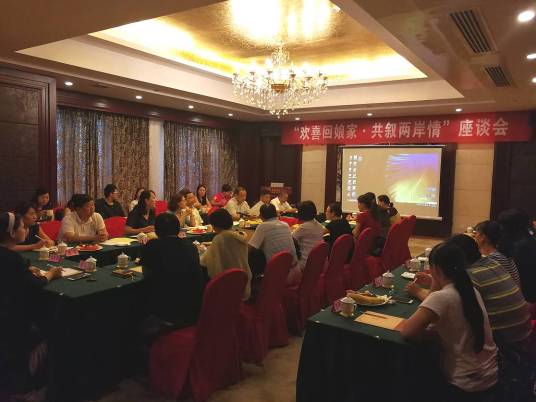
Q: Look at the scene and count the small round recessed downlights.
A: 10